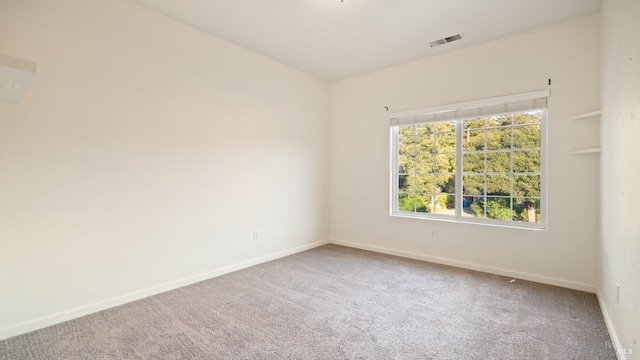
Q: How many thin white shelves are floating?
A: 2